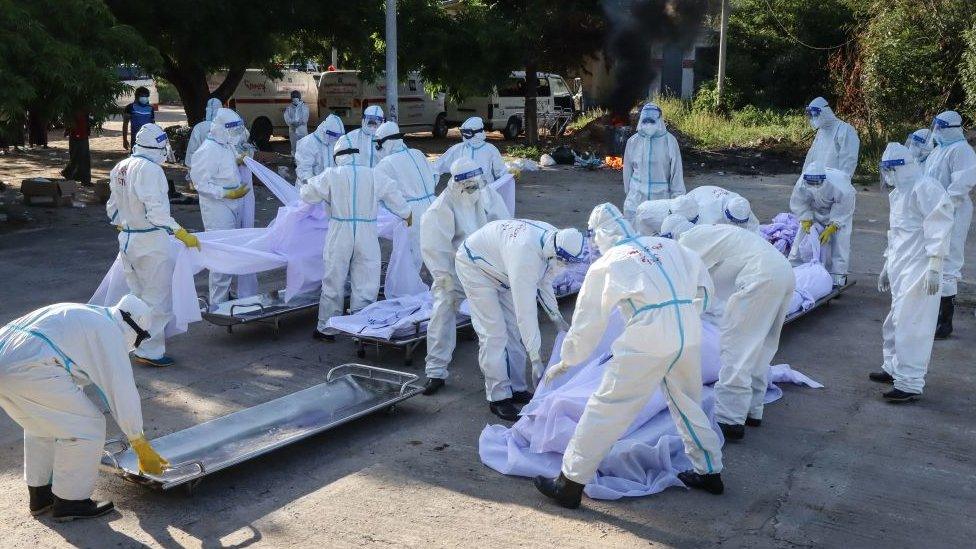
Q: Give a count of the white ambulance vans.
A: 3